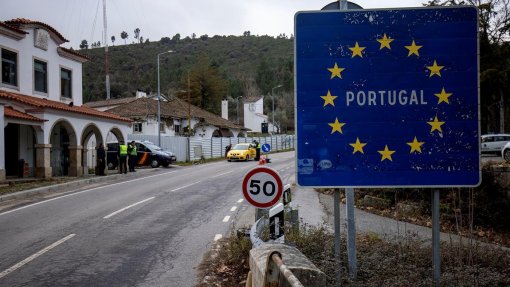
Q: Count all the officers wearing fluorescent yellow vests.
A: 3